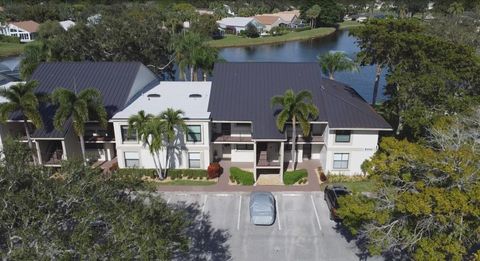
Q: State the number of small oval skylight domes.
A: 2